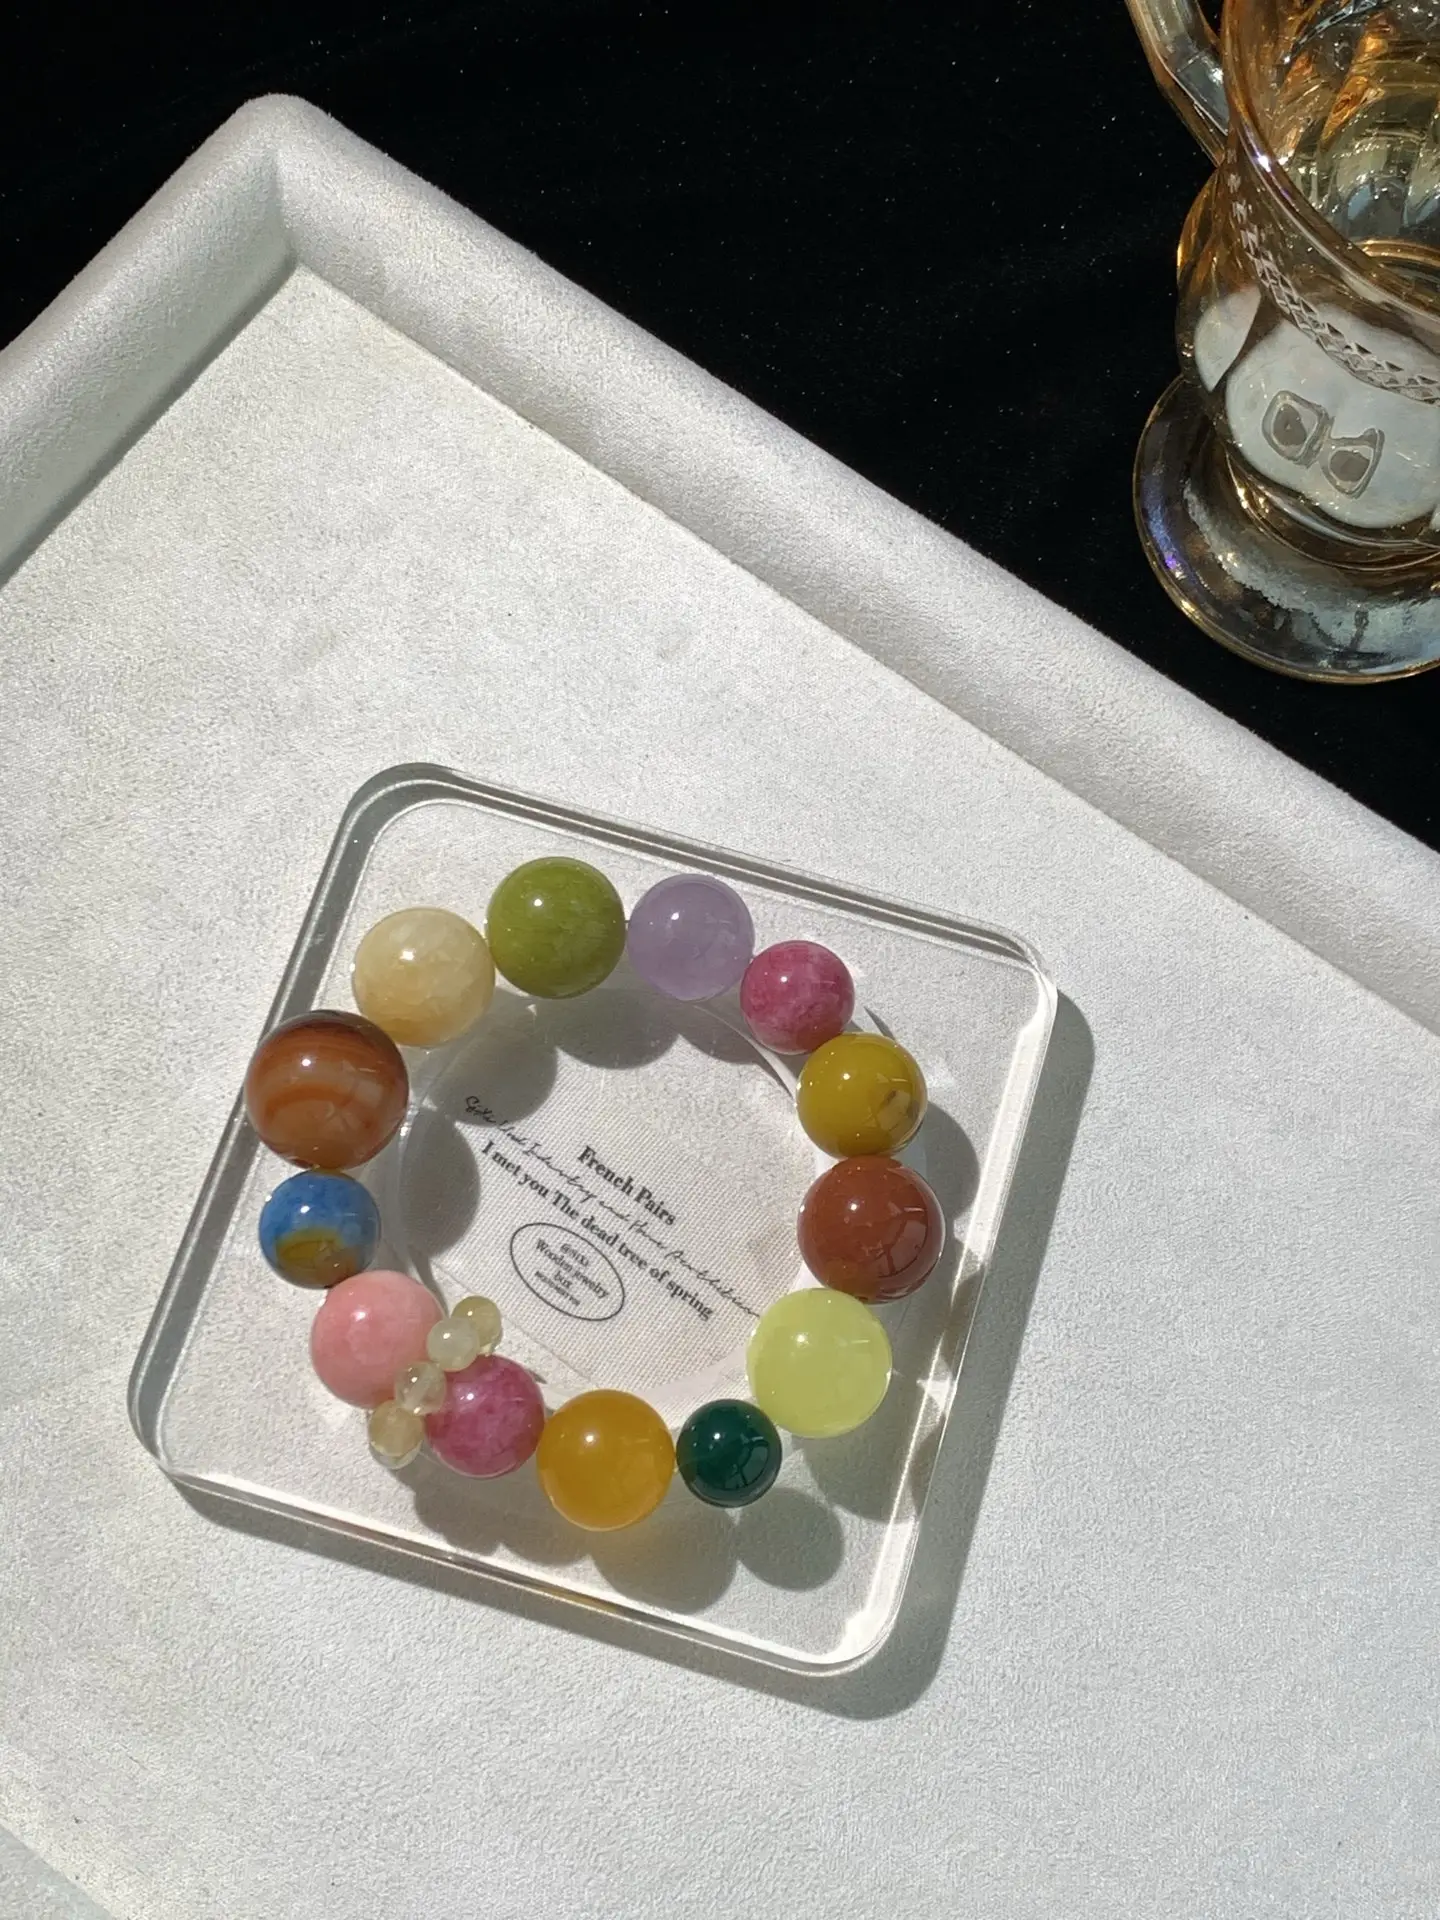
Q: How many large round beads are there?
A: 13